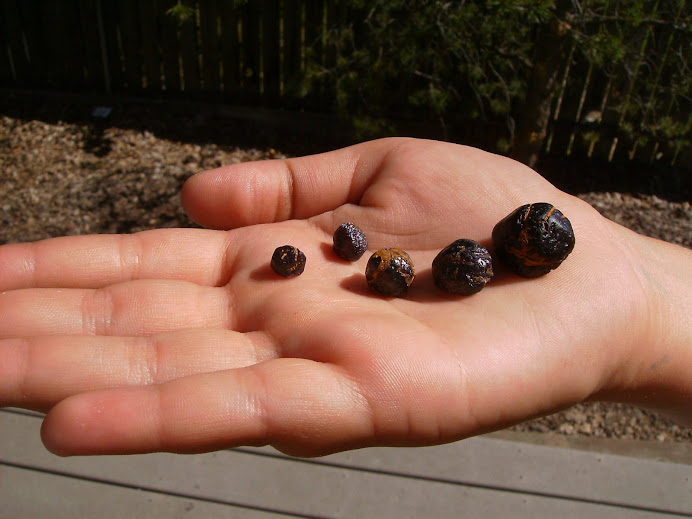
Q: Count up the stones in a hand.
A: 5